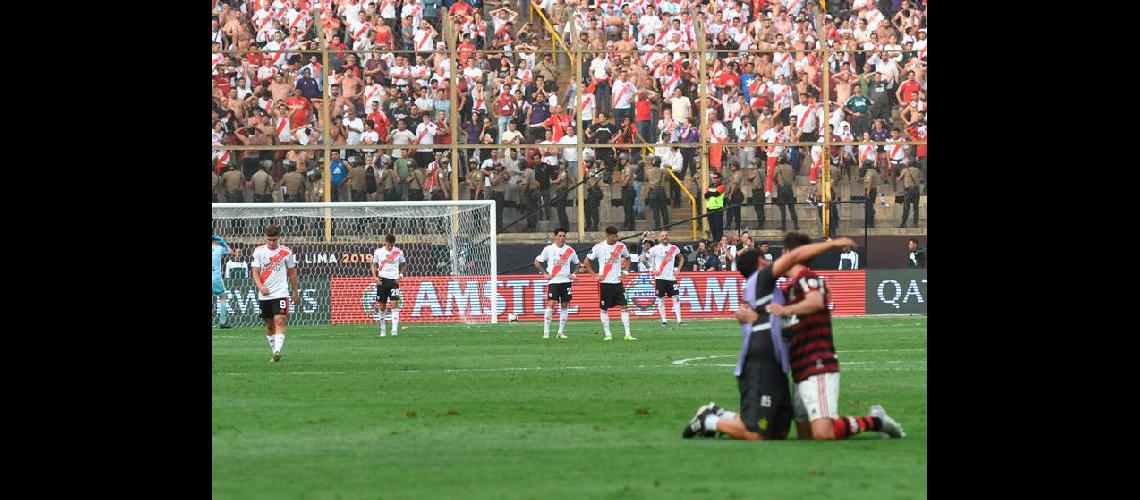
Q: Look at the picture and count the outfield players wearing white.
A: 5